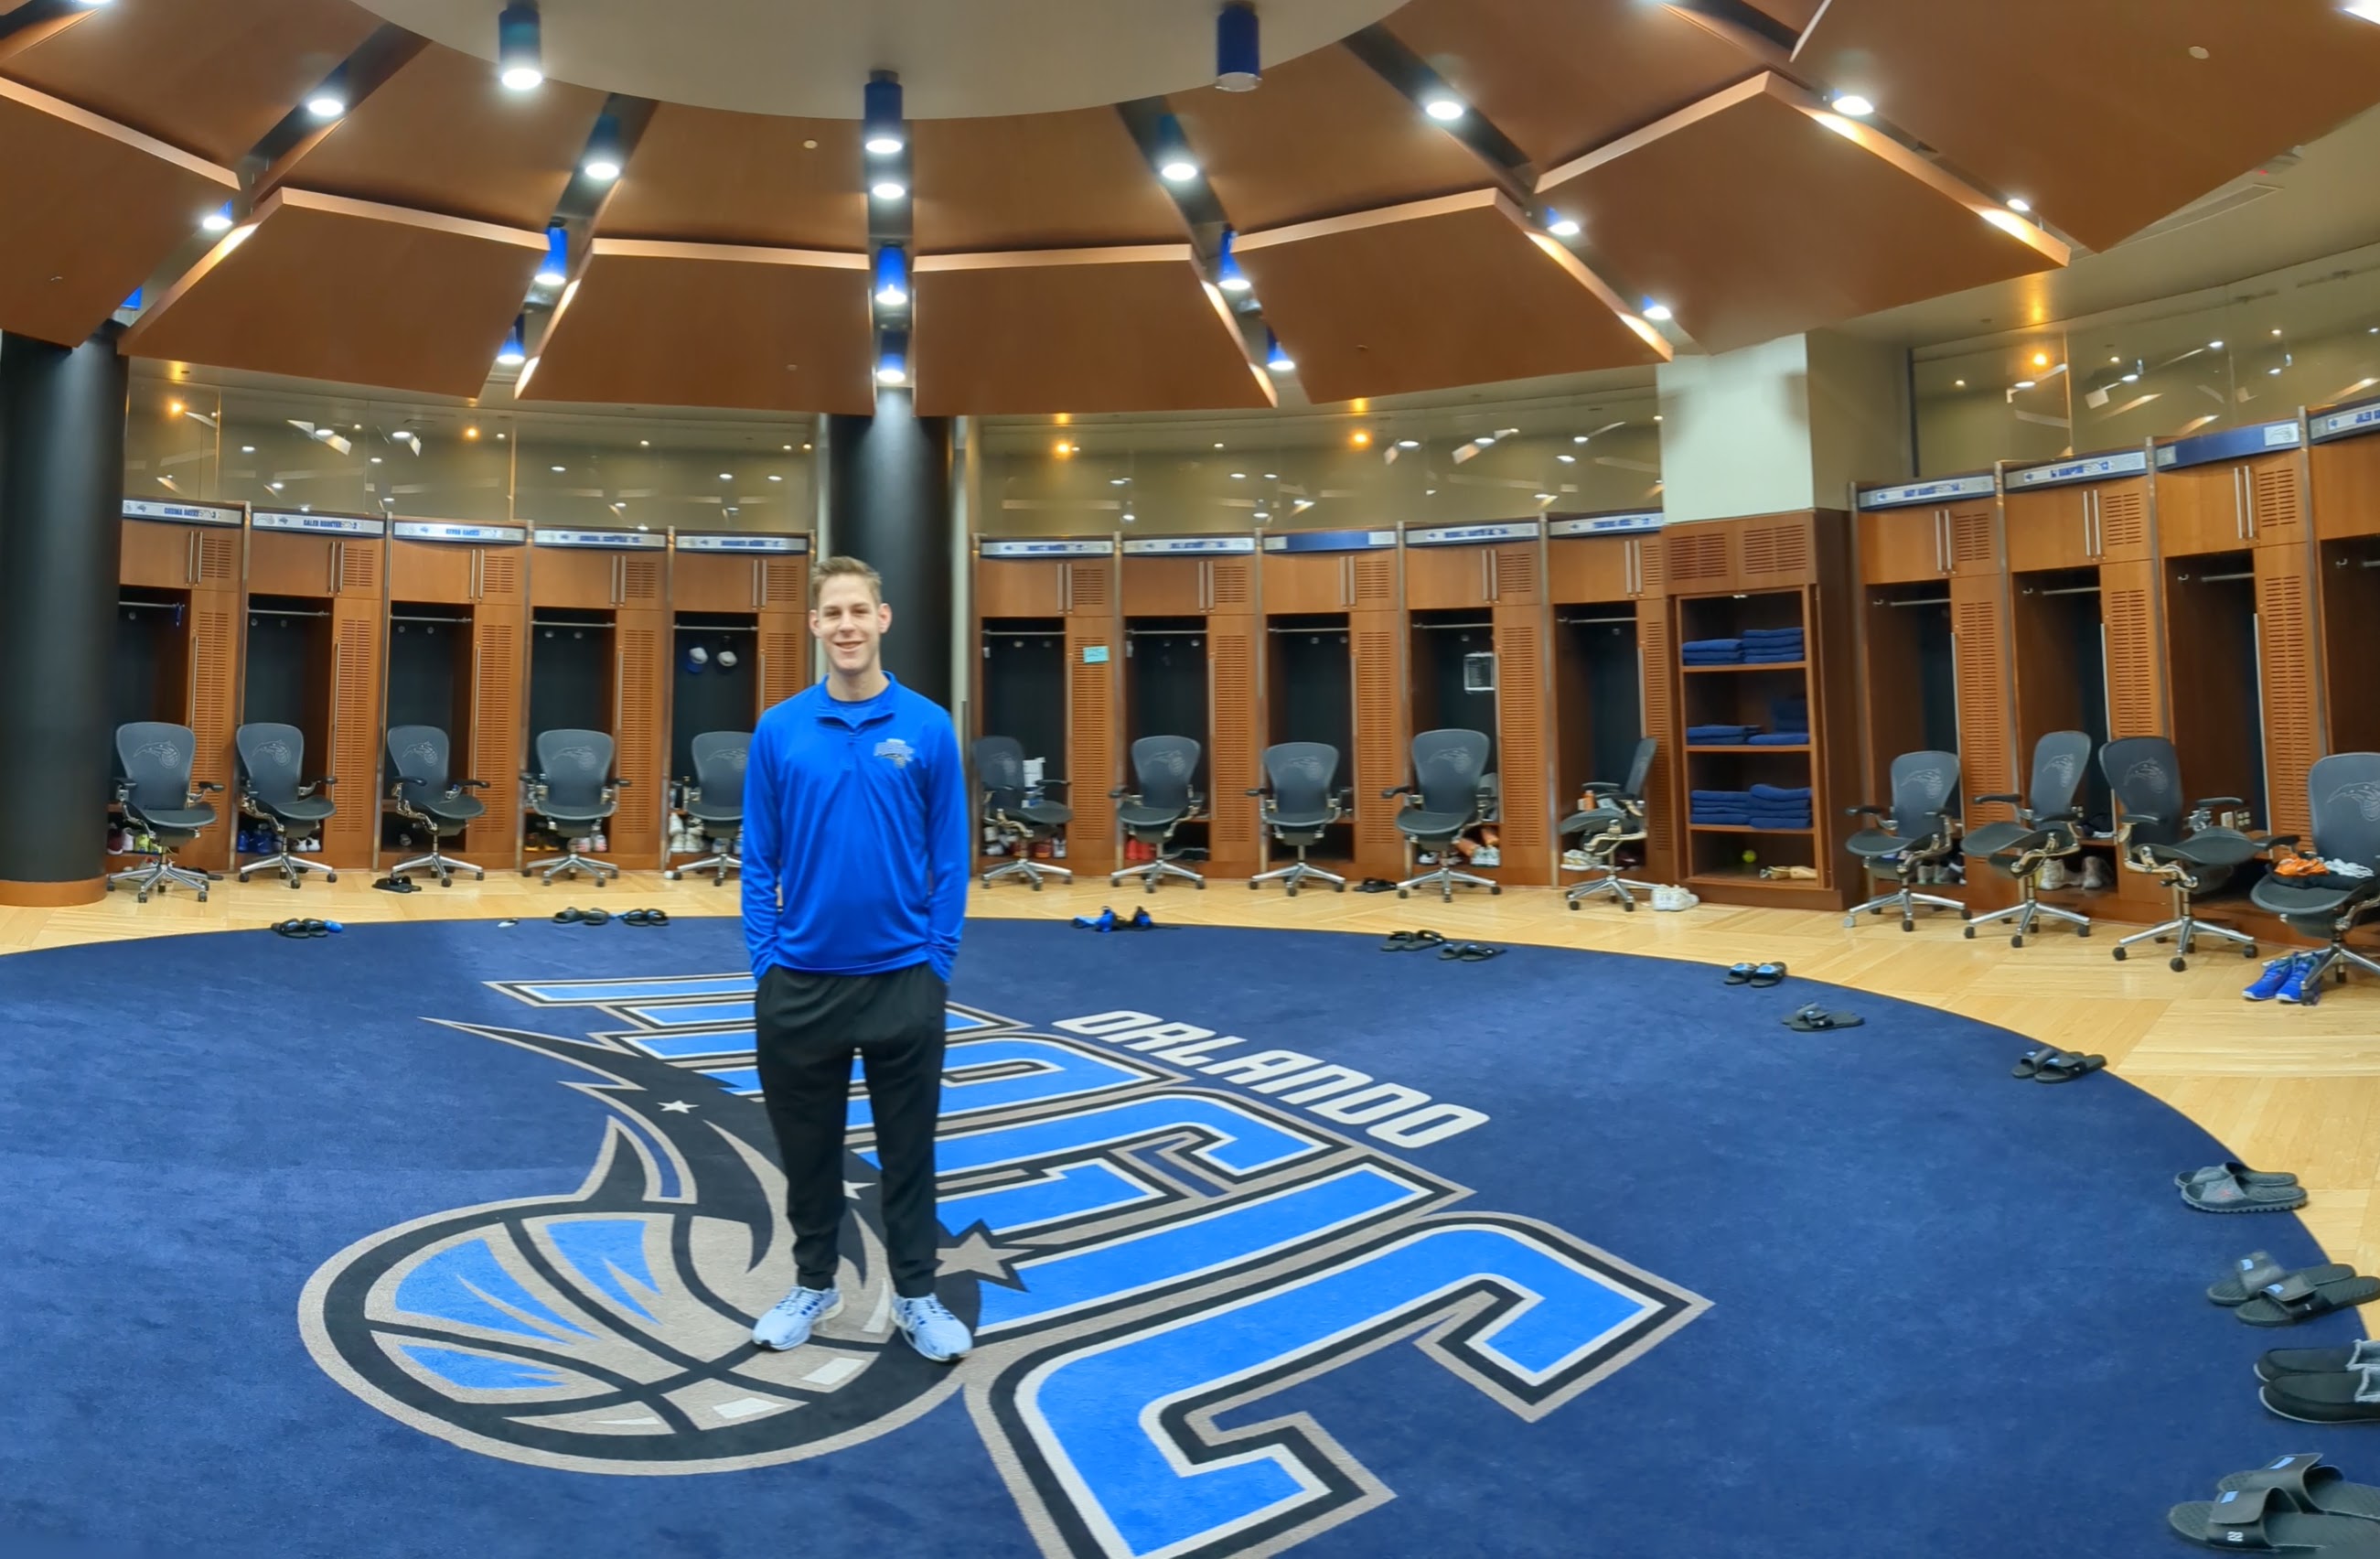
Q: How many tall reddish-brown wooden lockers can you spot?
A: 14